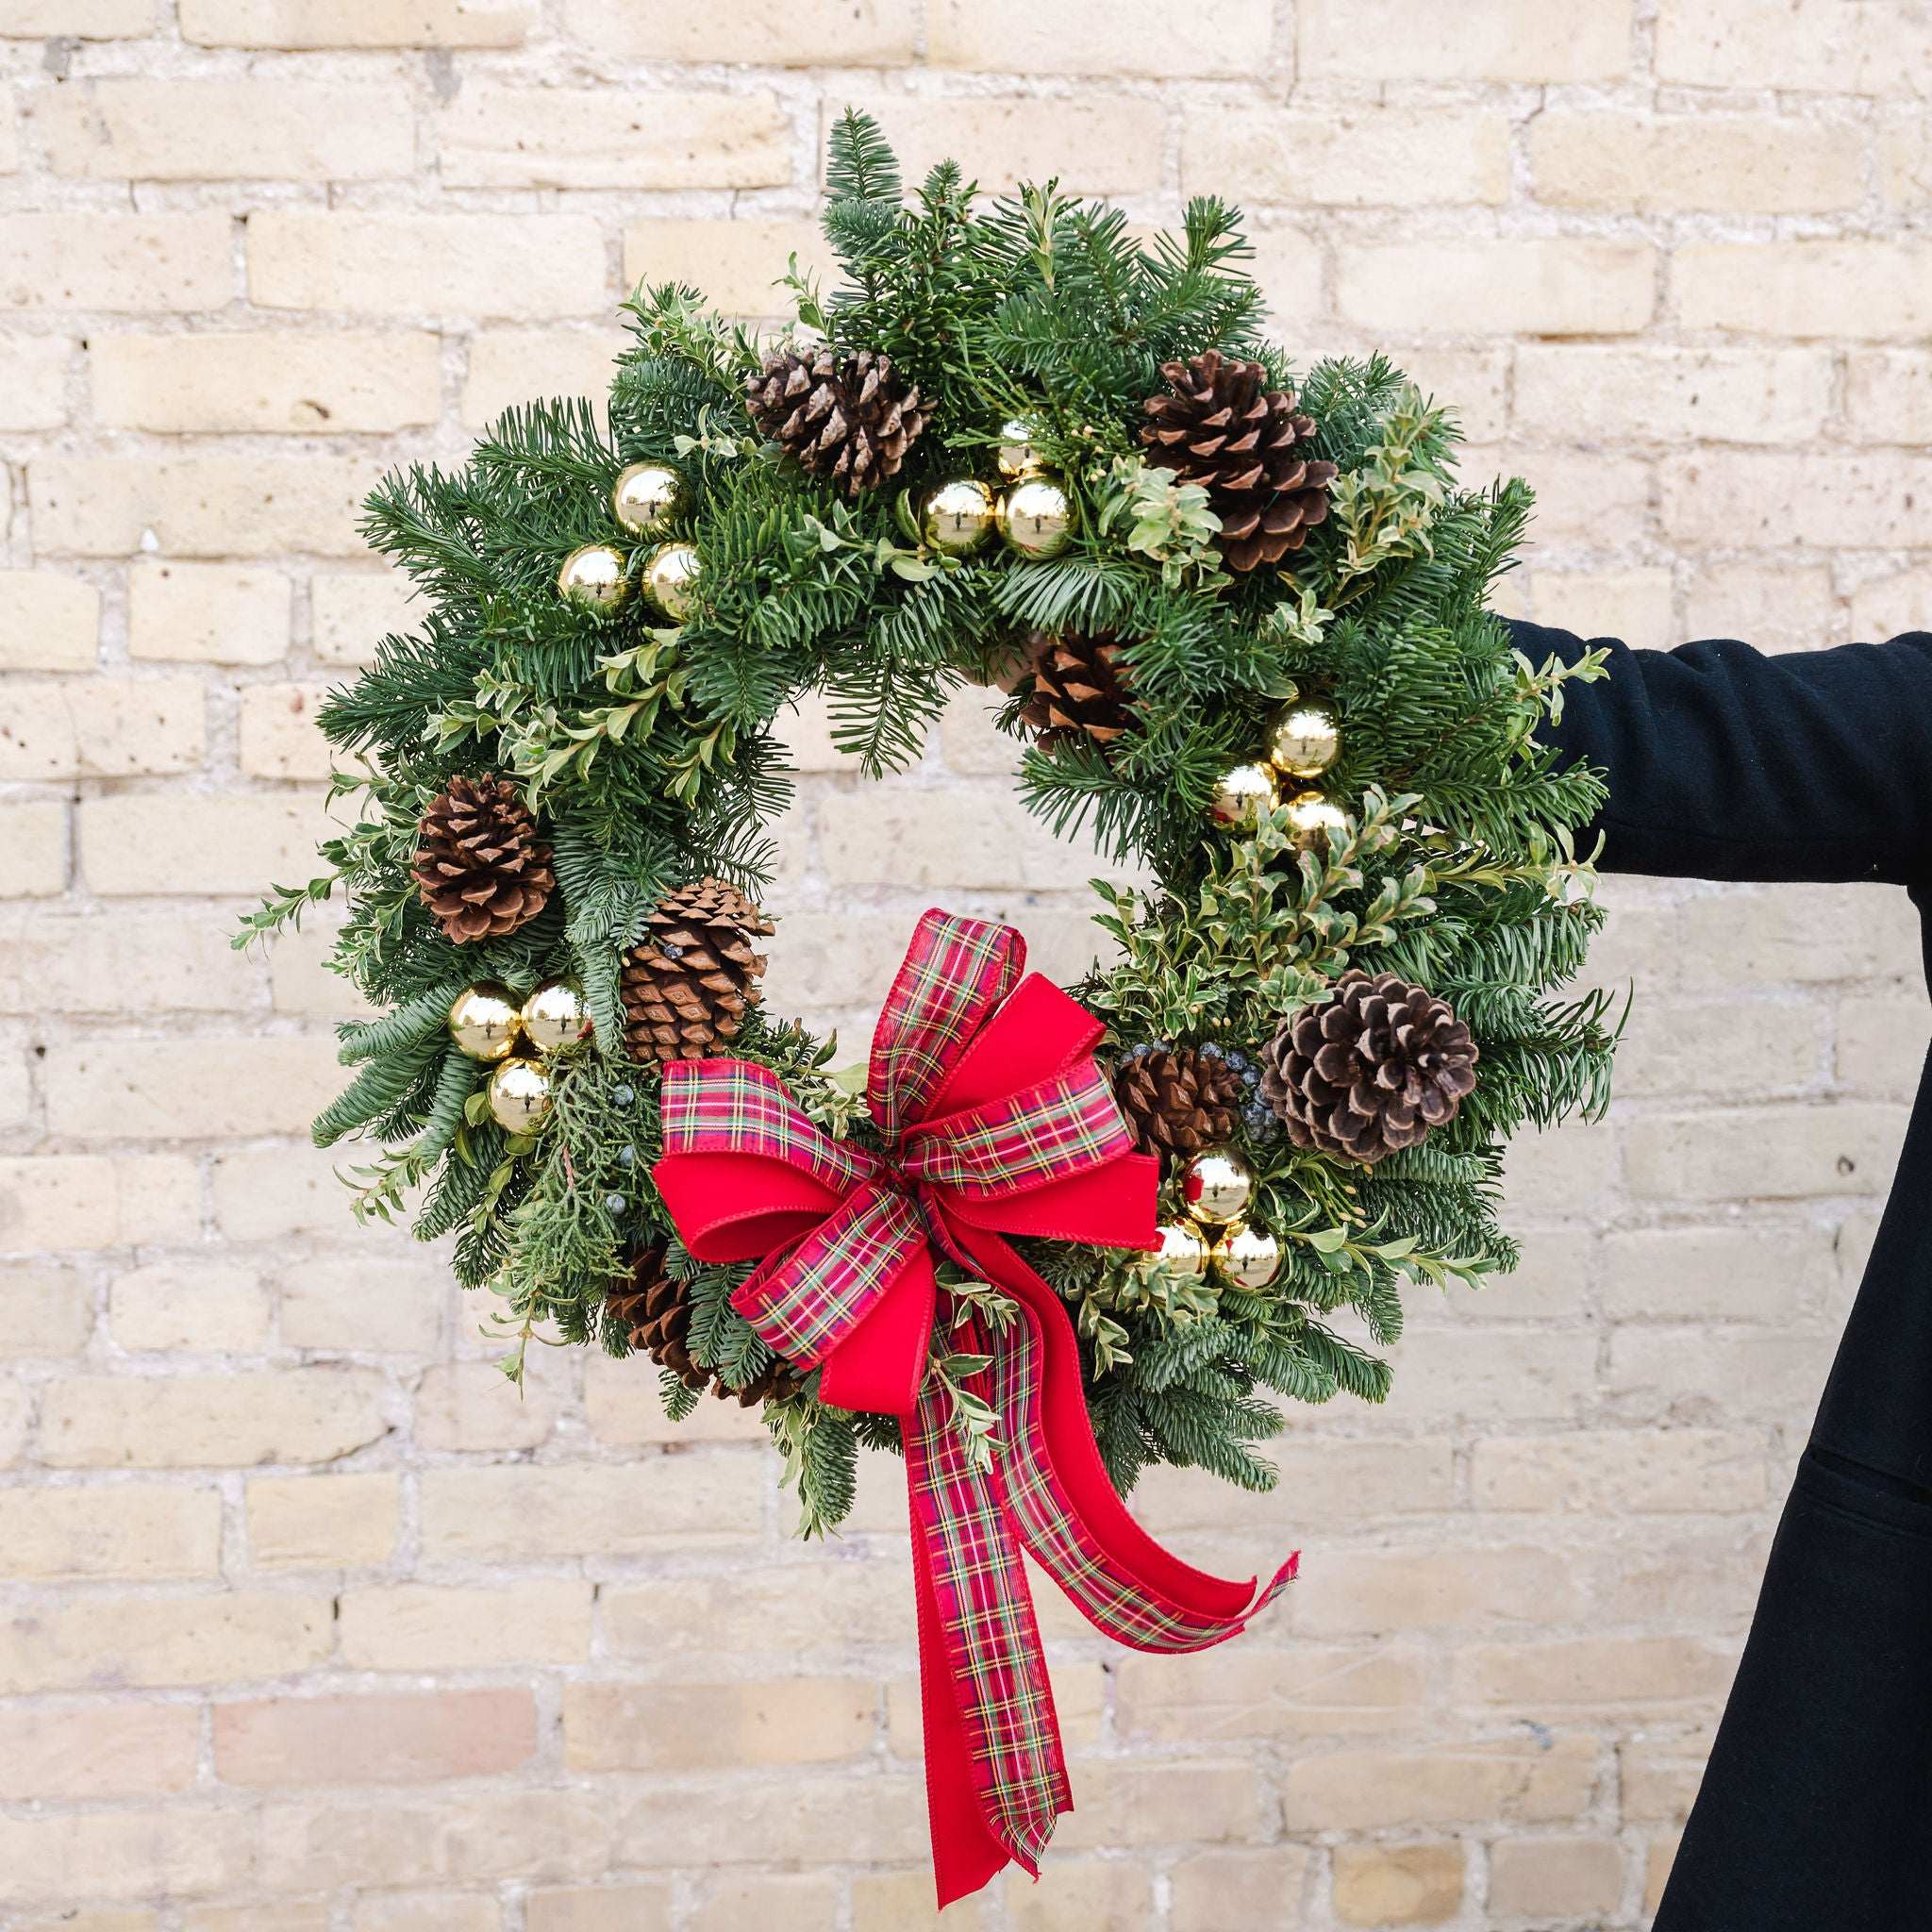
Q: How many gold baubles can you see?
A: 15